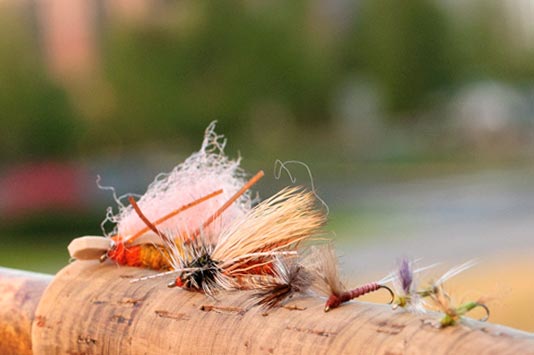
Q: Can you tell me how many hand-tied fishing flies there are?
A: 6